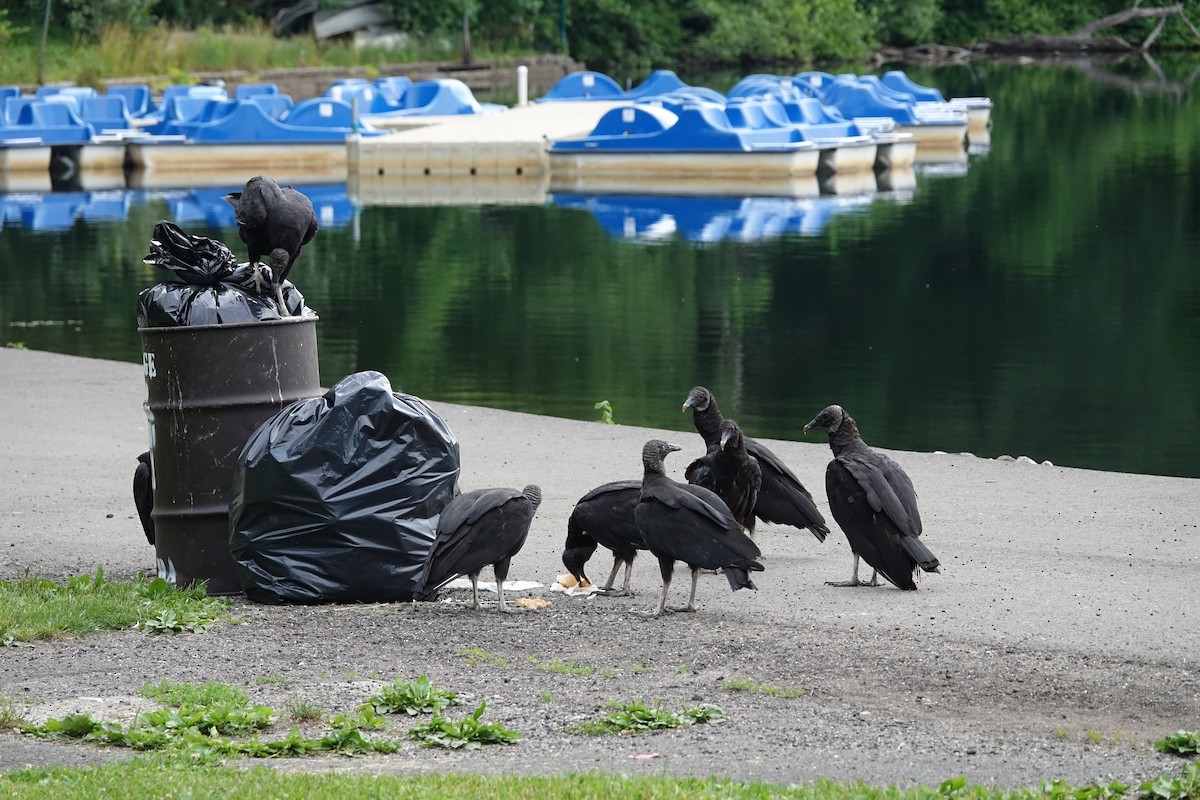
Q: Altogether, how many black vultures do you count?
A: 8